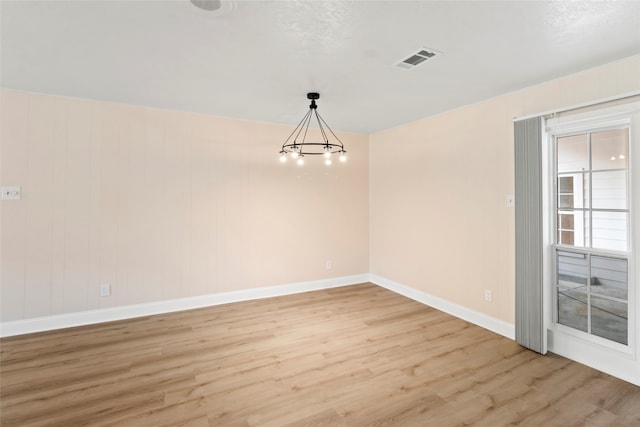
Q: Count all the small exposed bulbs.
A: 6